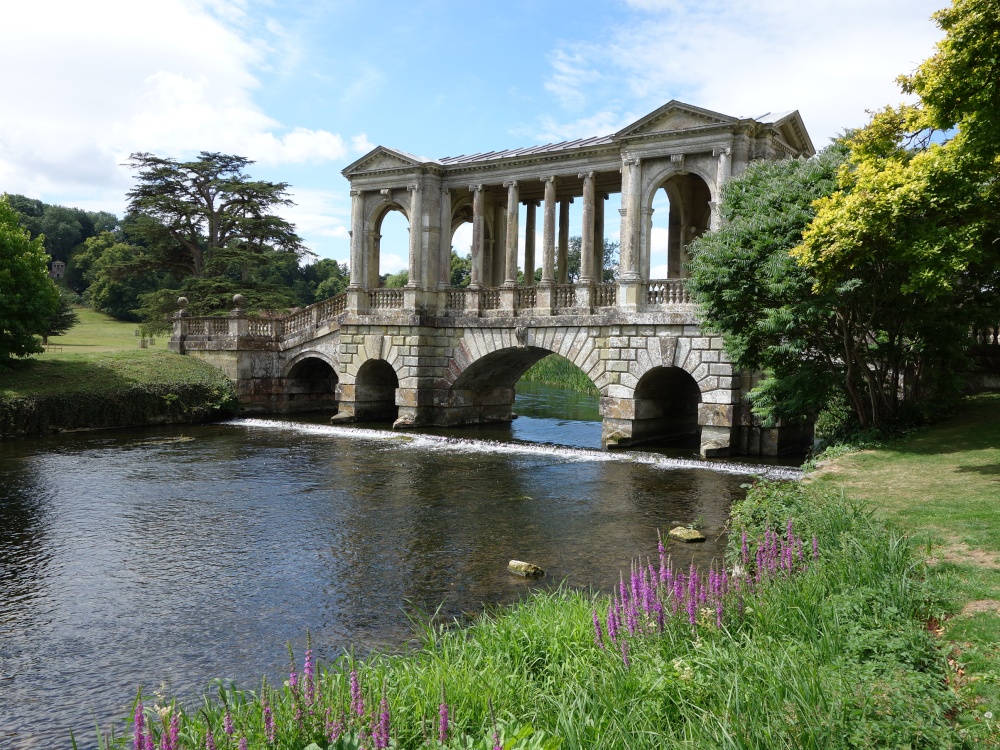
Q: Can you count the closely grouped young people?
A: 0